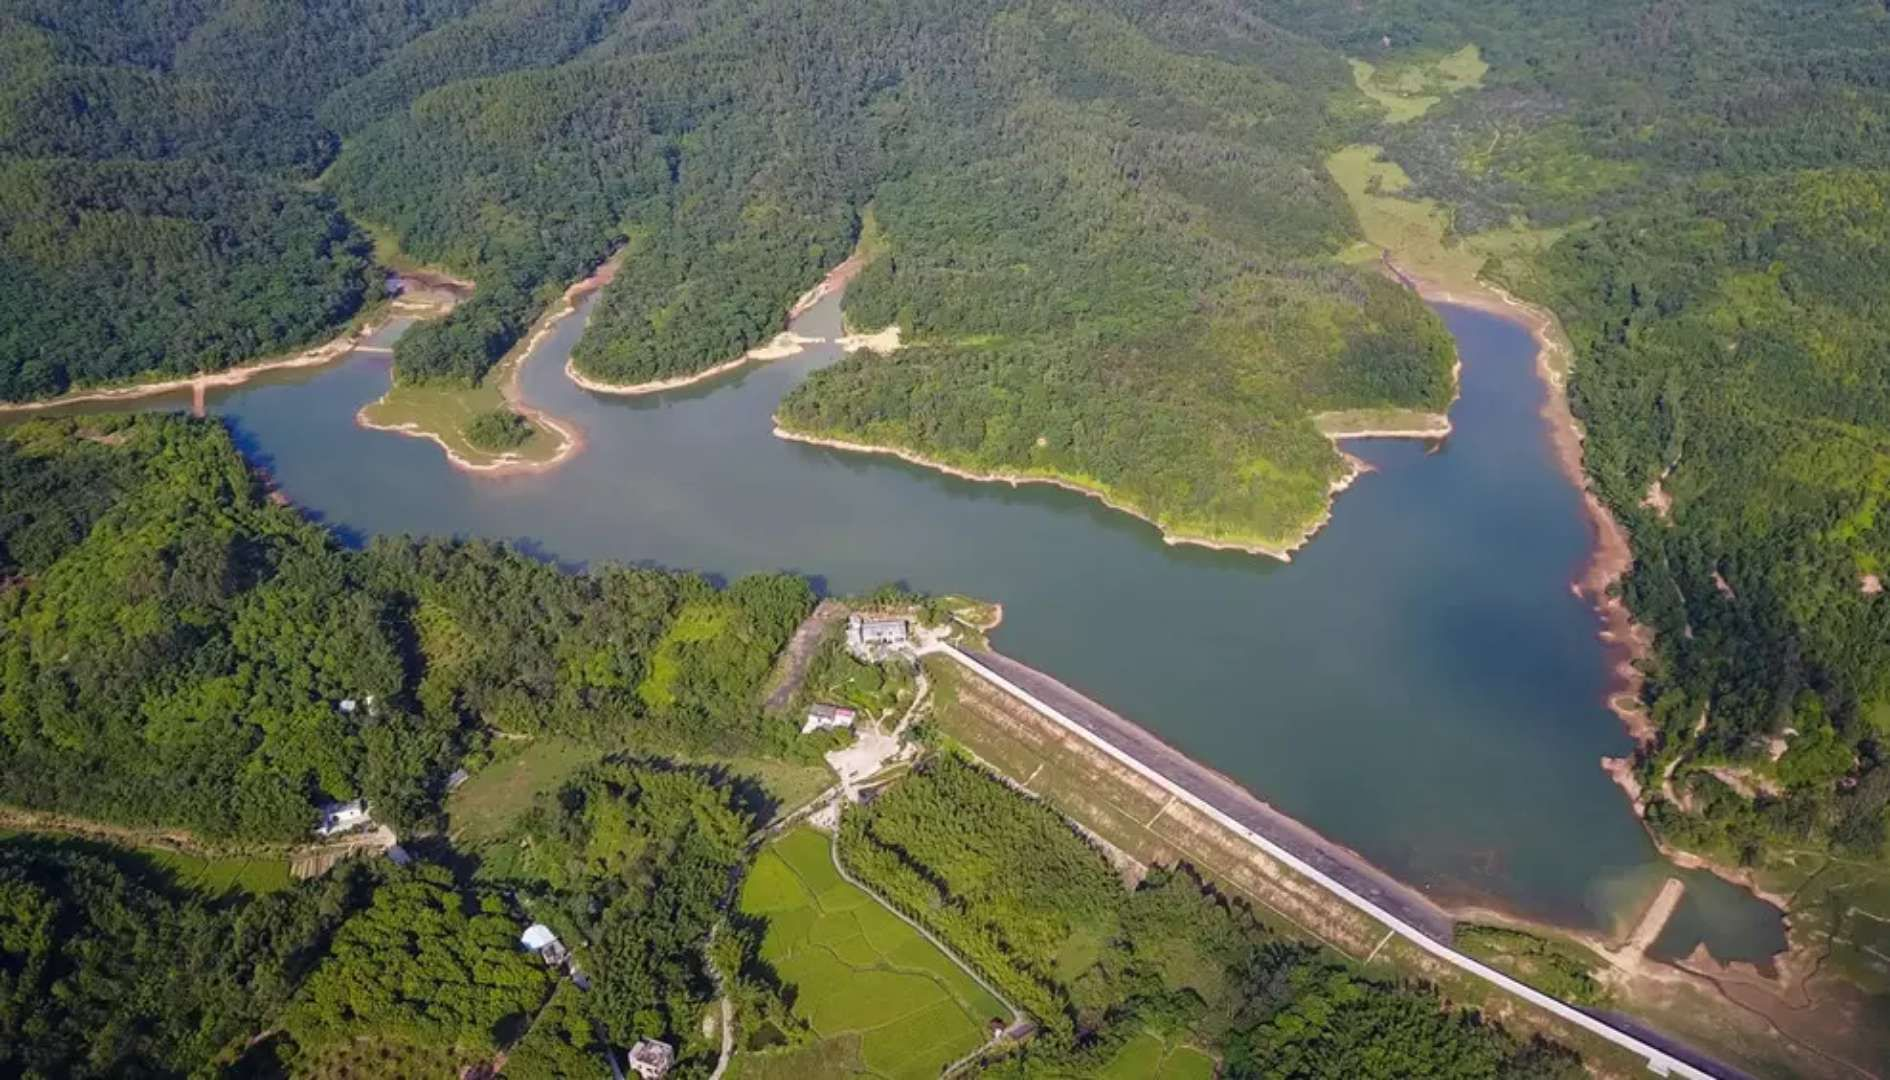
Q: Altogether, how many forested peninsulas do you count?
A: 3